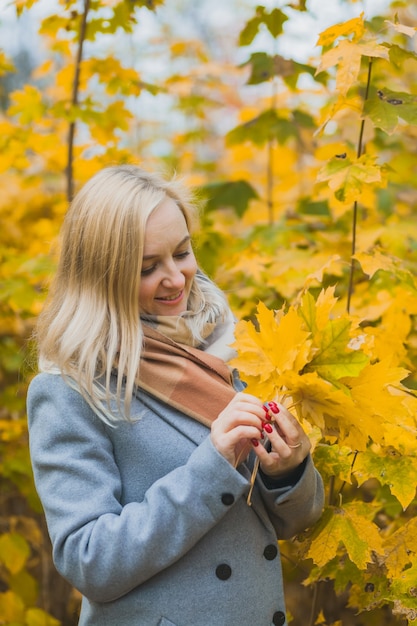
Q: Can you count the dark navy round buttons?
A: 4